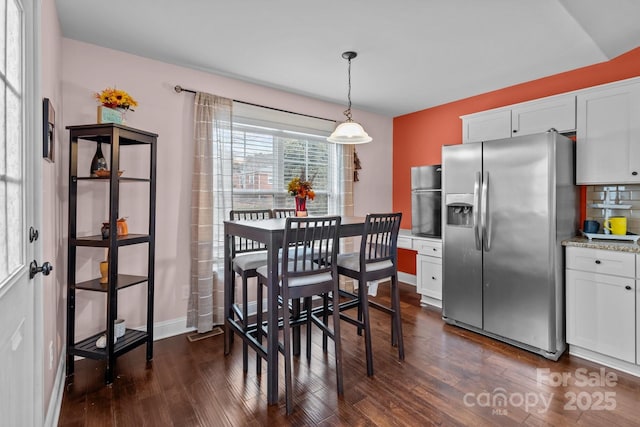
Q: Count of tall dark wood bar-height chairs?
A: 4